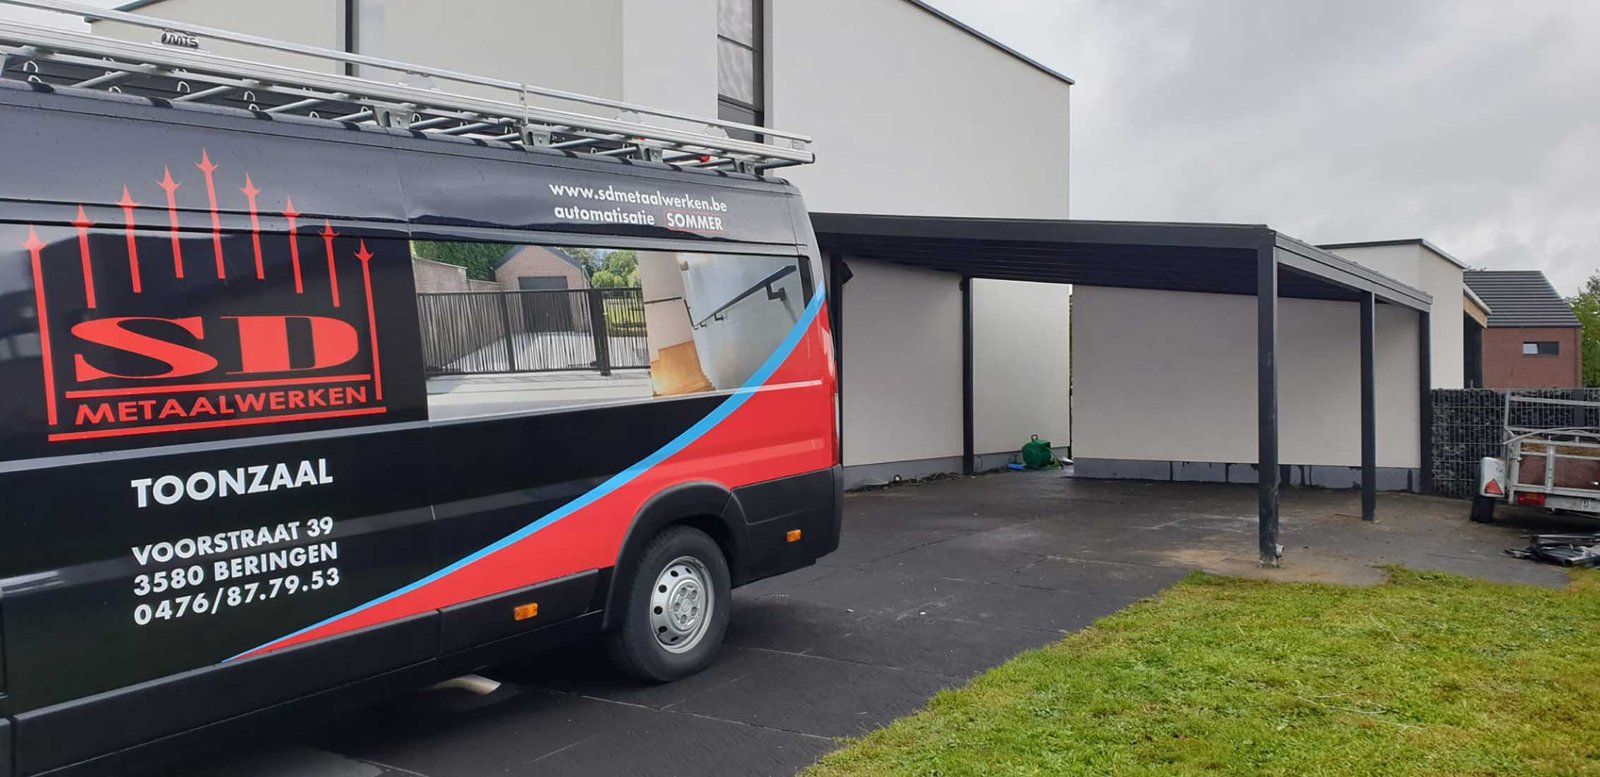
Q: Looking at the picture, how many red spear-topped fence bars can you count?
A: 9